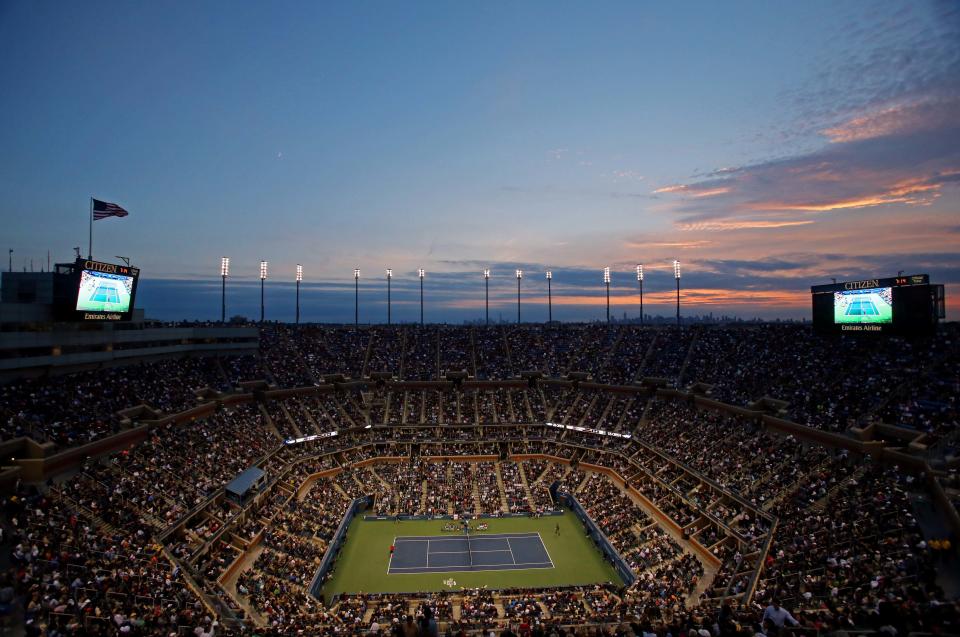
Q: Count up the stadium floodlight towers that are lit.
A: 12